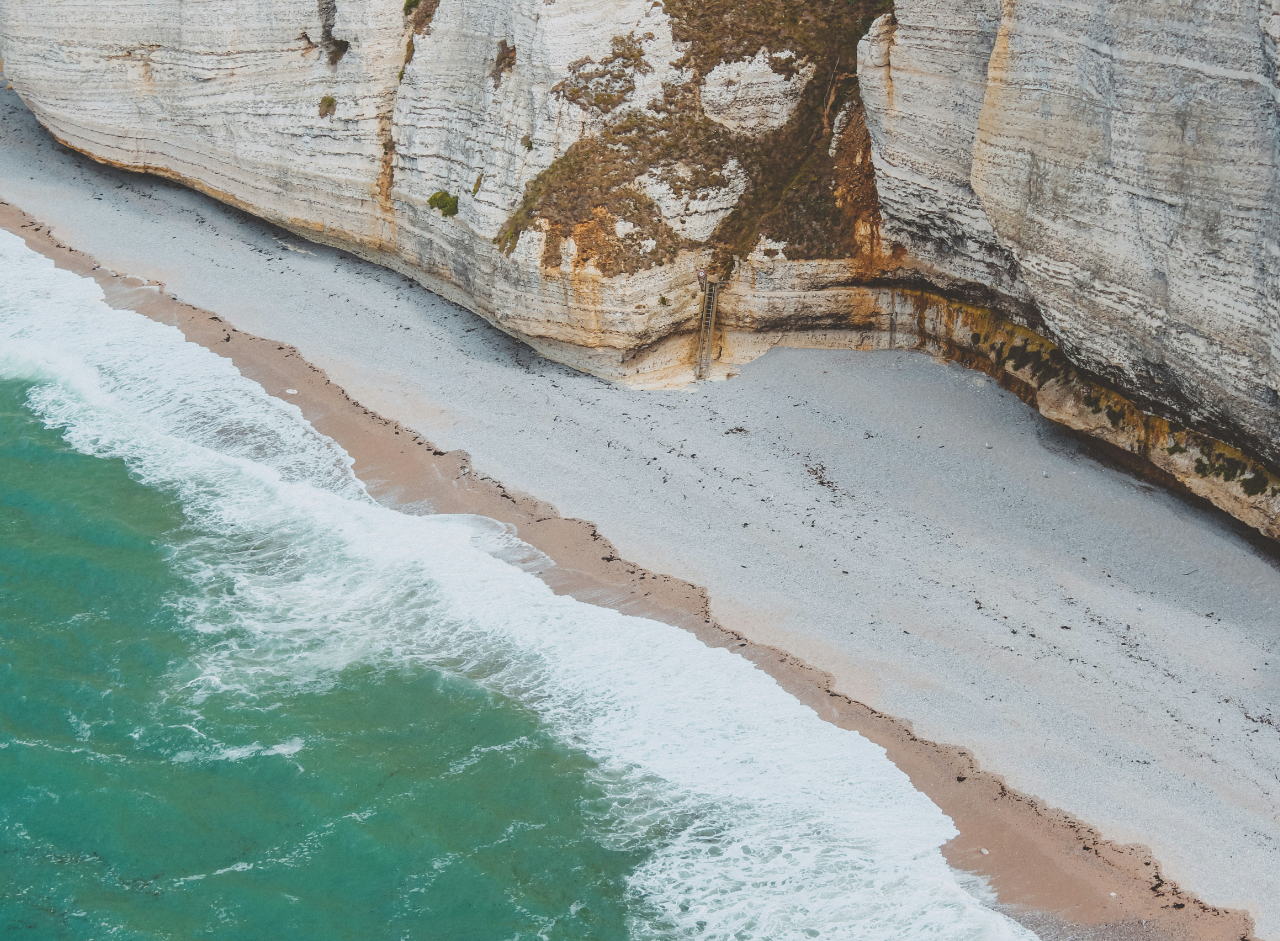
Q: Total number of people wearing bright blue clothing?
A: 0